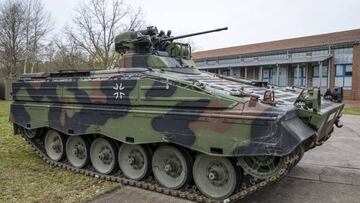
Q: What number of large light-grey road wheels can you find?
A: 6